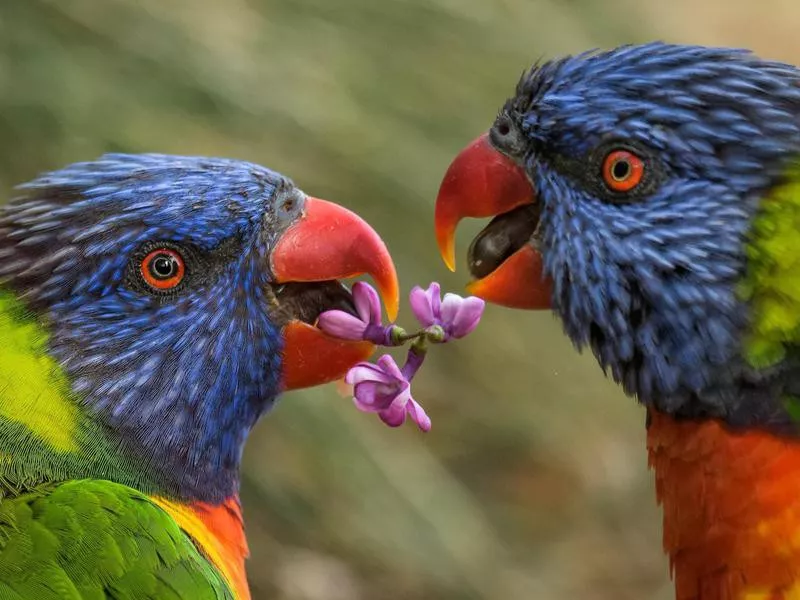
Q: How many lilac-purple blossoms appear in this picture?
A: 3